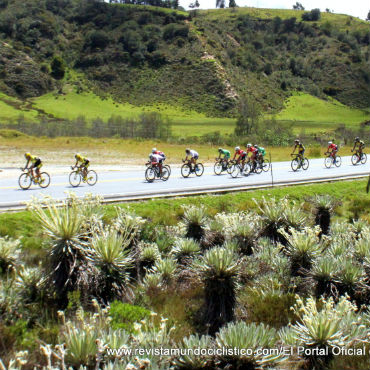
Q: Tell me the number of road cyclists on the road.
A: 12